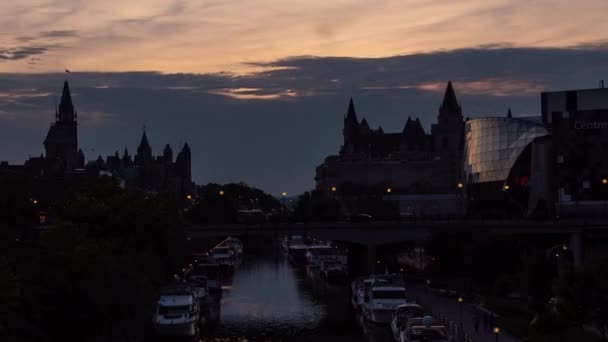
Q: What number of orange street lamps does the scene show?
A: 11